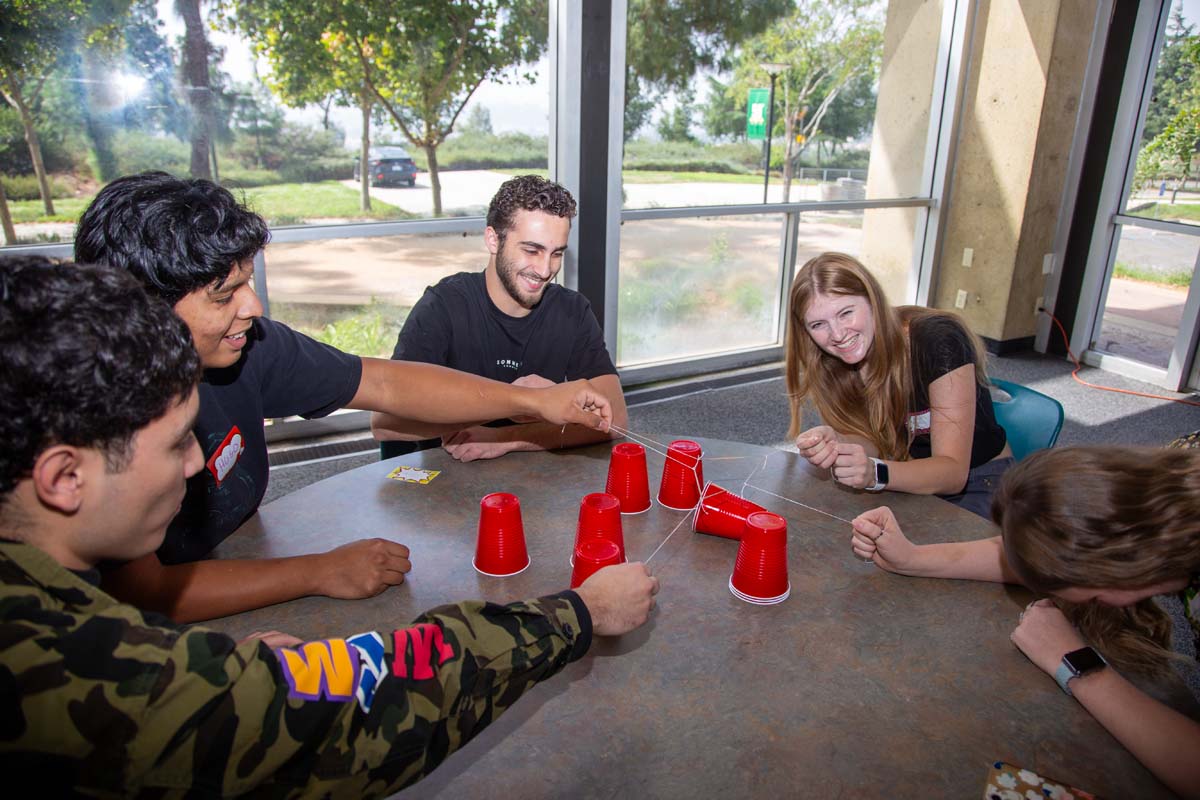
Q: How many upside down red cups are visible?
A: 6